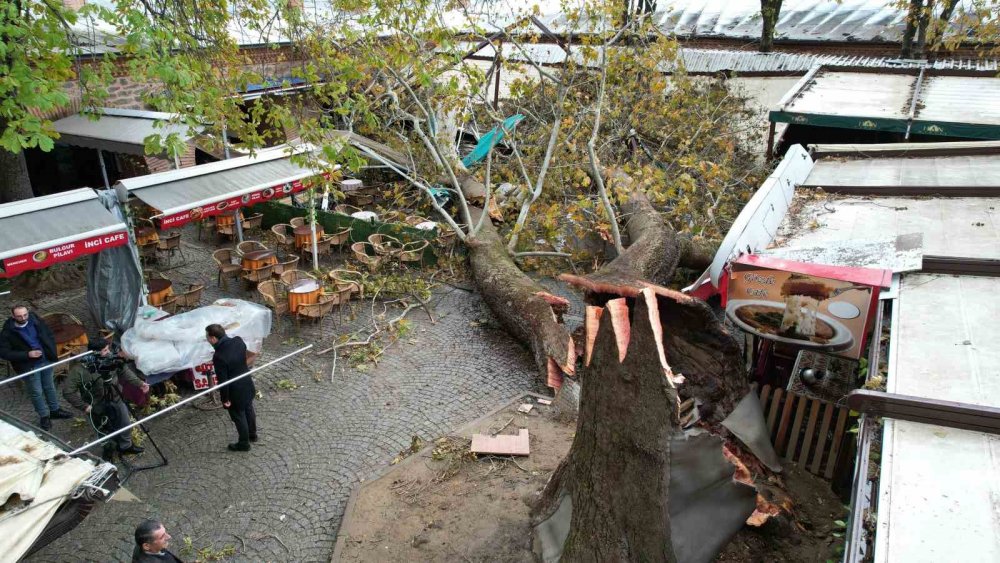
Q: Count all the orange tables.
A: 7